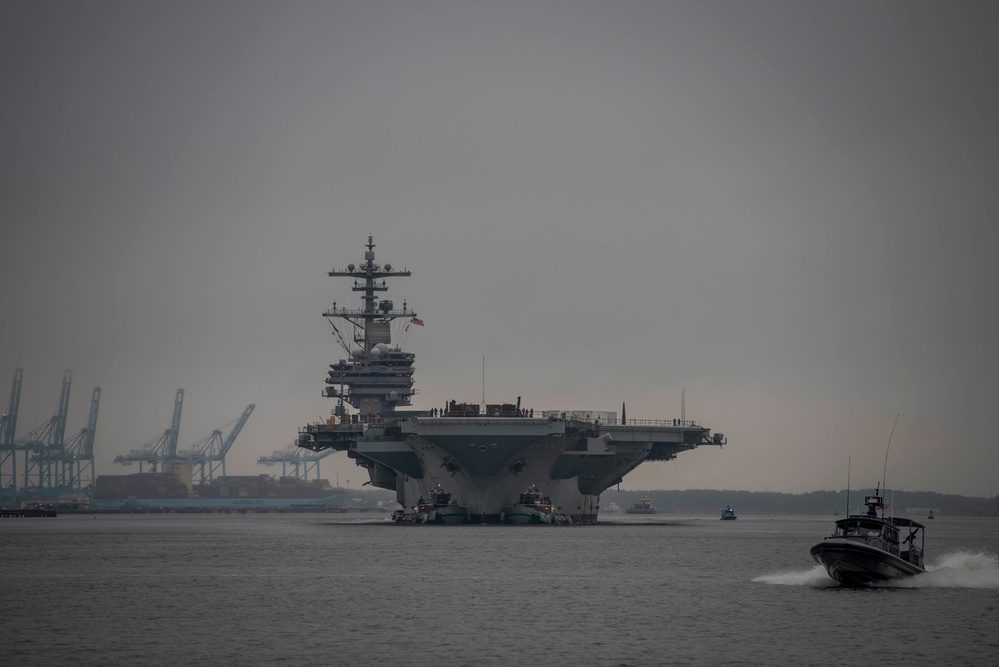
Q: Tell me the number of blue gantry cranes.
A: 6